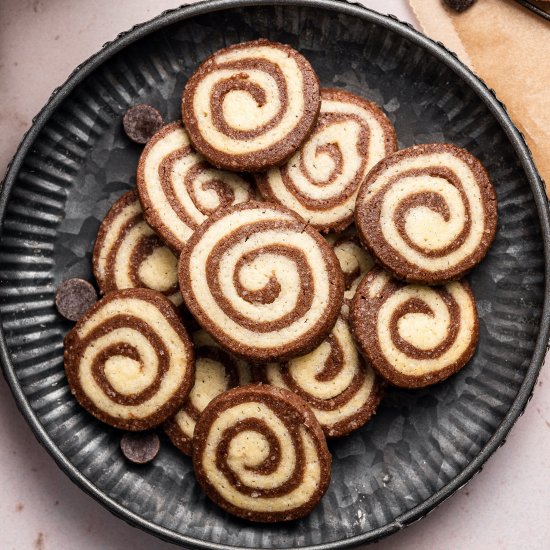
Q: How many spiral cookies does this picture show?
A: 12